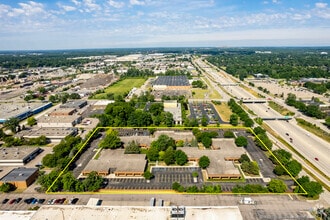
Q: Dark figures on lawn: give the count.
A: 0